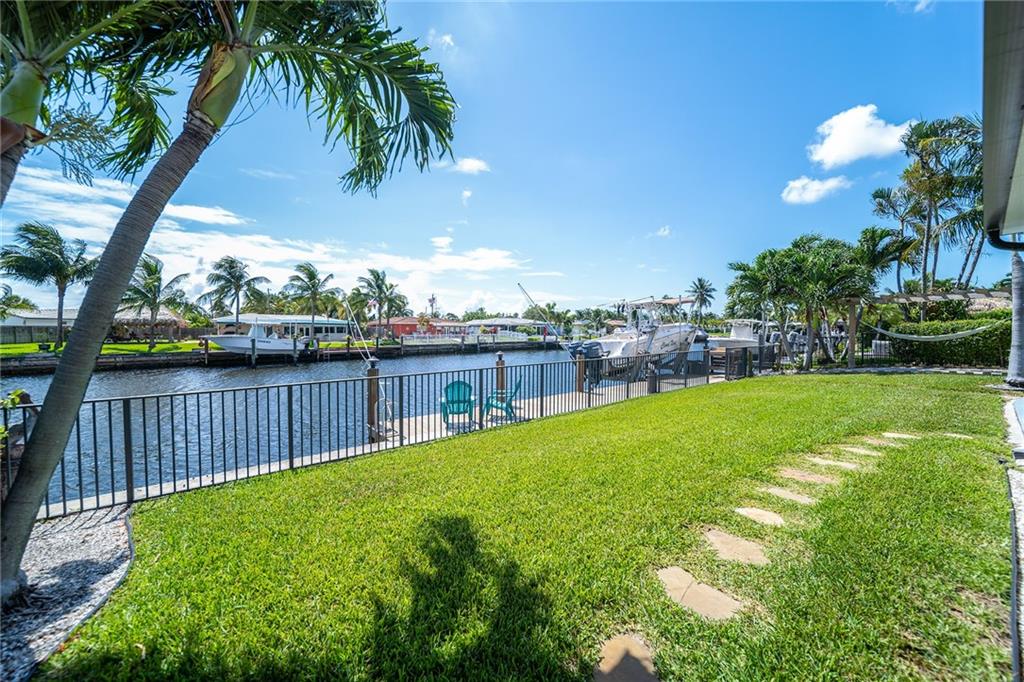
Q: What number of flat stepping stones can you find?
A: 11